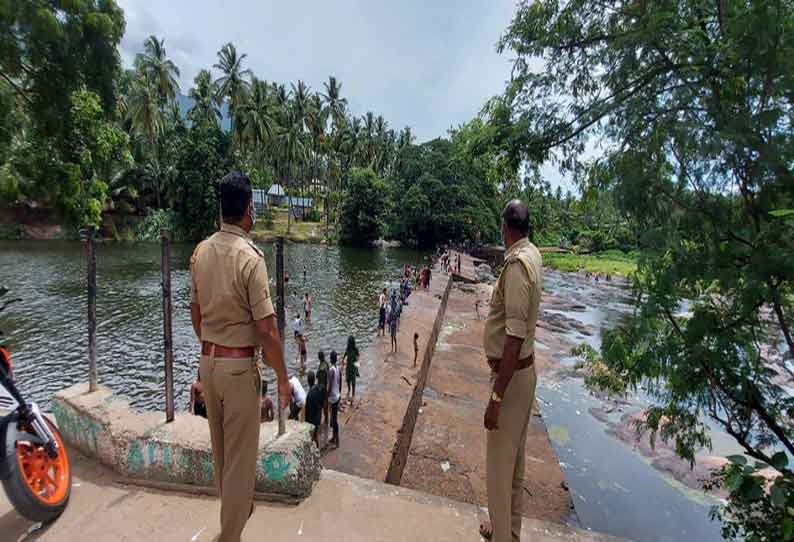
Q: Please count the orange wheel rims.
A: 1